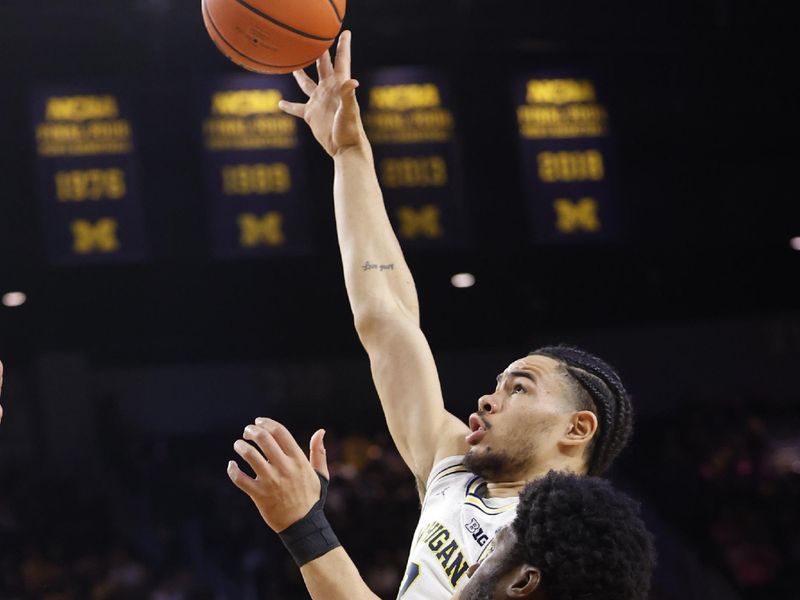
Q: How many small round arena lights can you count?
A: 3